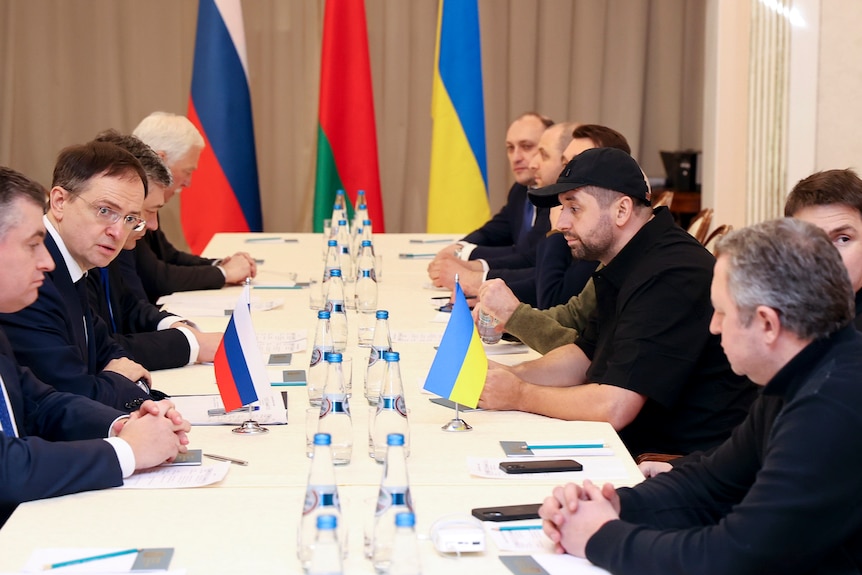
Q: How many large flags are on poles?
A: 3